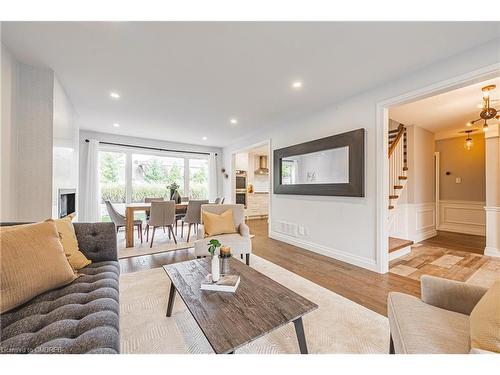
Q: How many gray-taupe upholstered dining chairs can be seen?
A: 6